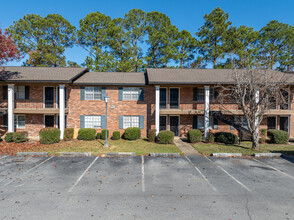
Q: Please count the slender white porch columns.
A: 5